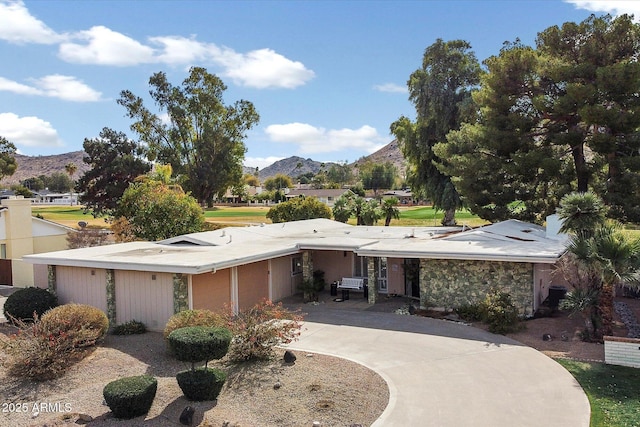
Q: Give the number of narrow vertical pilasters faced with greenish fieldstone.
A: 5